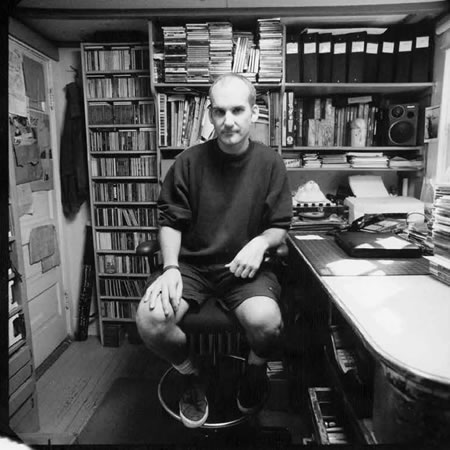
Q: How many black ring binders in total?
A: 9